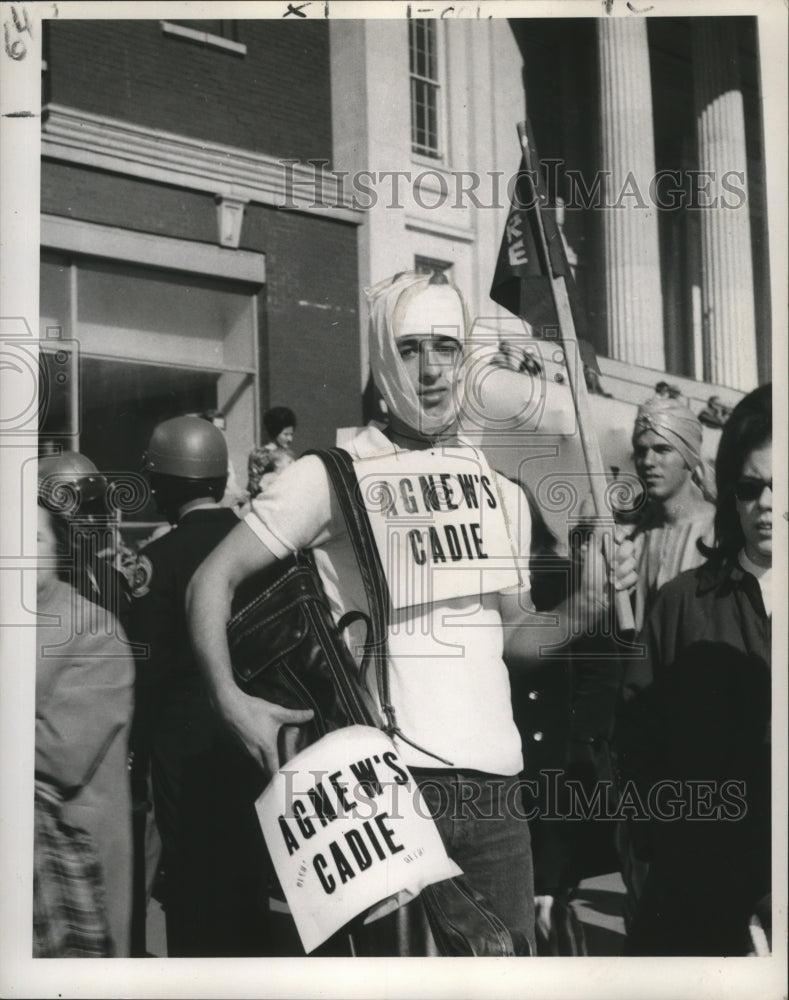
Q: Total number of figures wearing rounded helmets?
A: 2